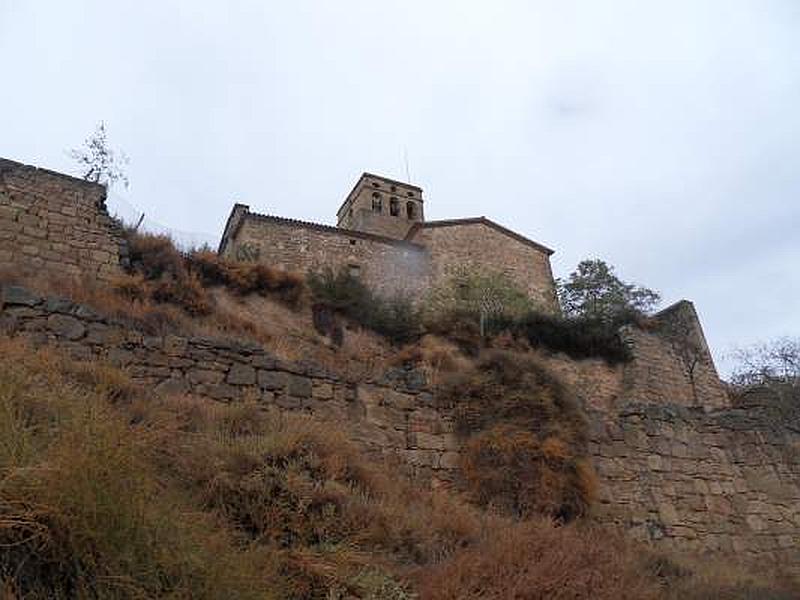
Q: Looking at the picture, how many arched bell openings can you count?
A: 3